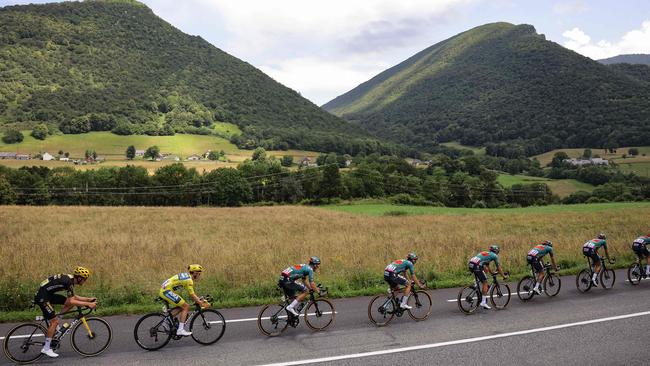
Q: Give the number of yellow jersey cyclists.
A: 1